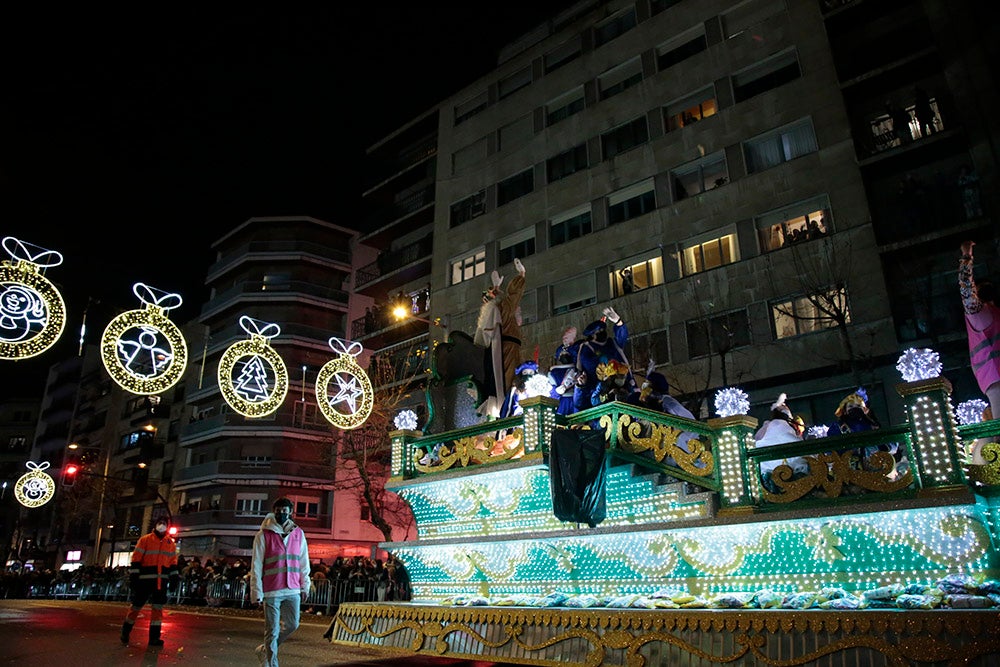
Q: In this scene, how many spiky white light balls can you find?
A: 6